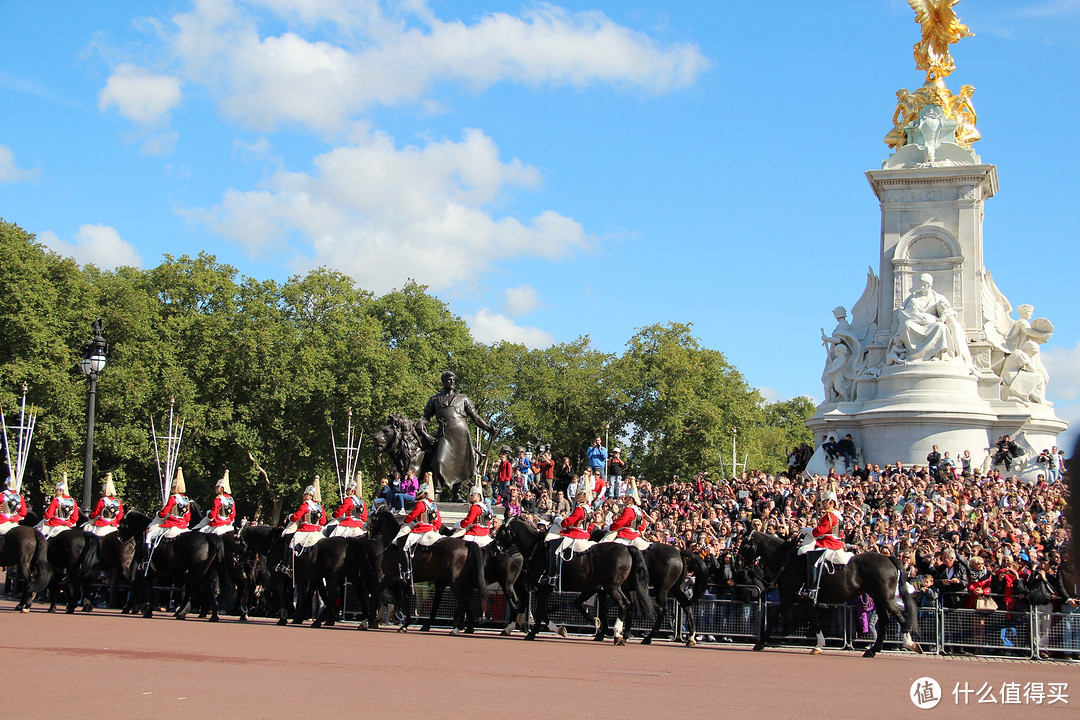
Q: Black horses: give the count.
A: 12